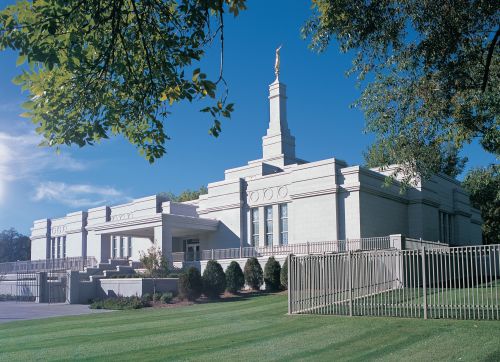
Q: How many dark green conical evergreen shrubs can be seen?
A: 6